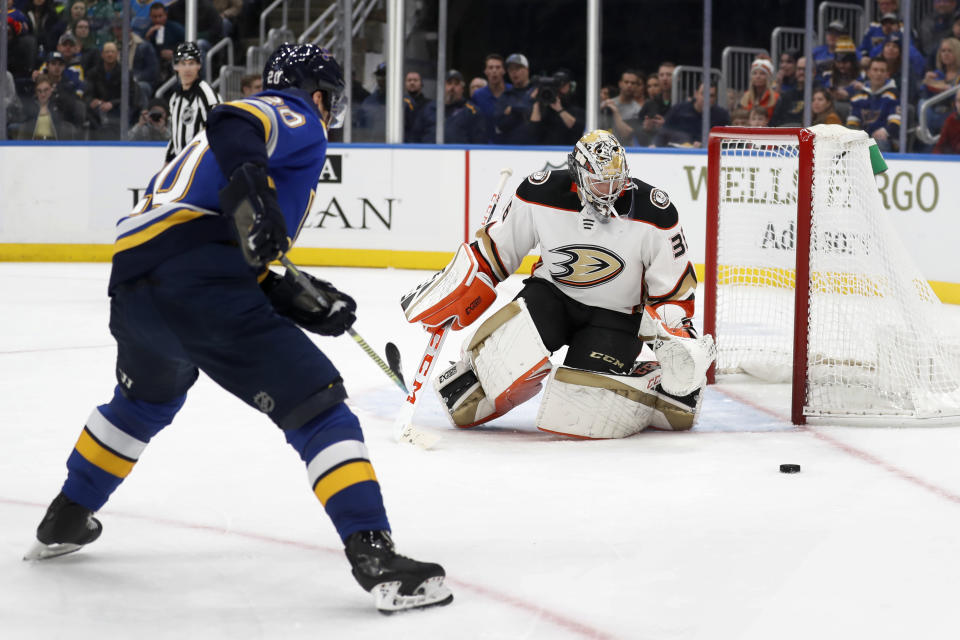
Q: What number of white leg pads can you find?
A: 2